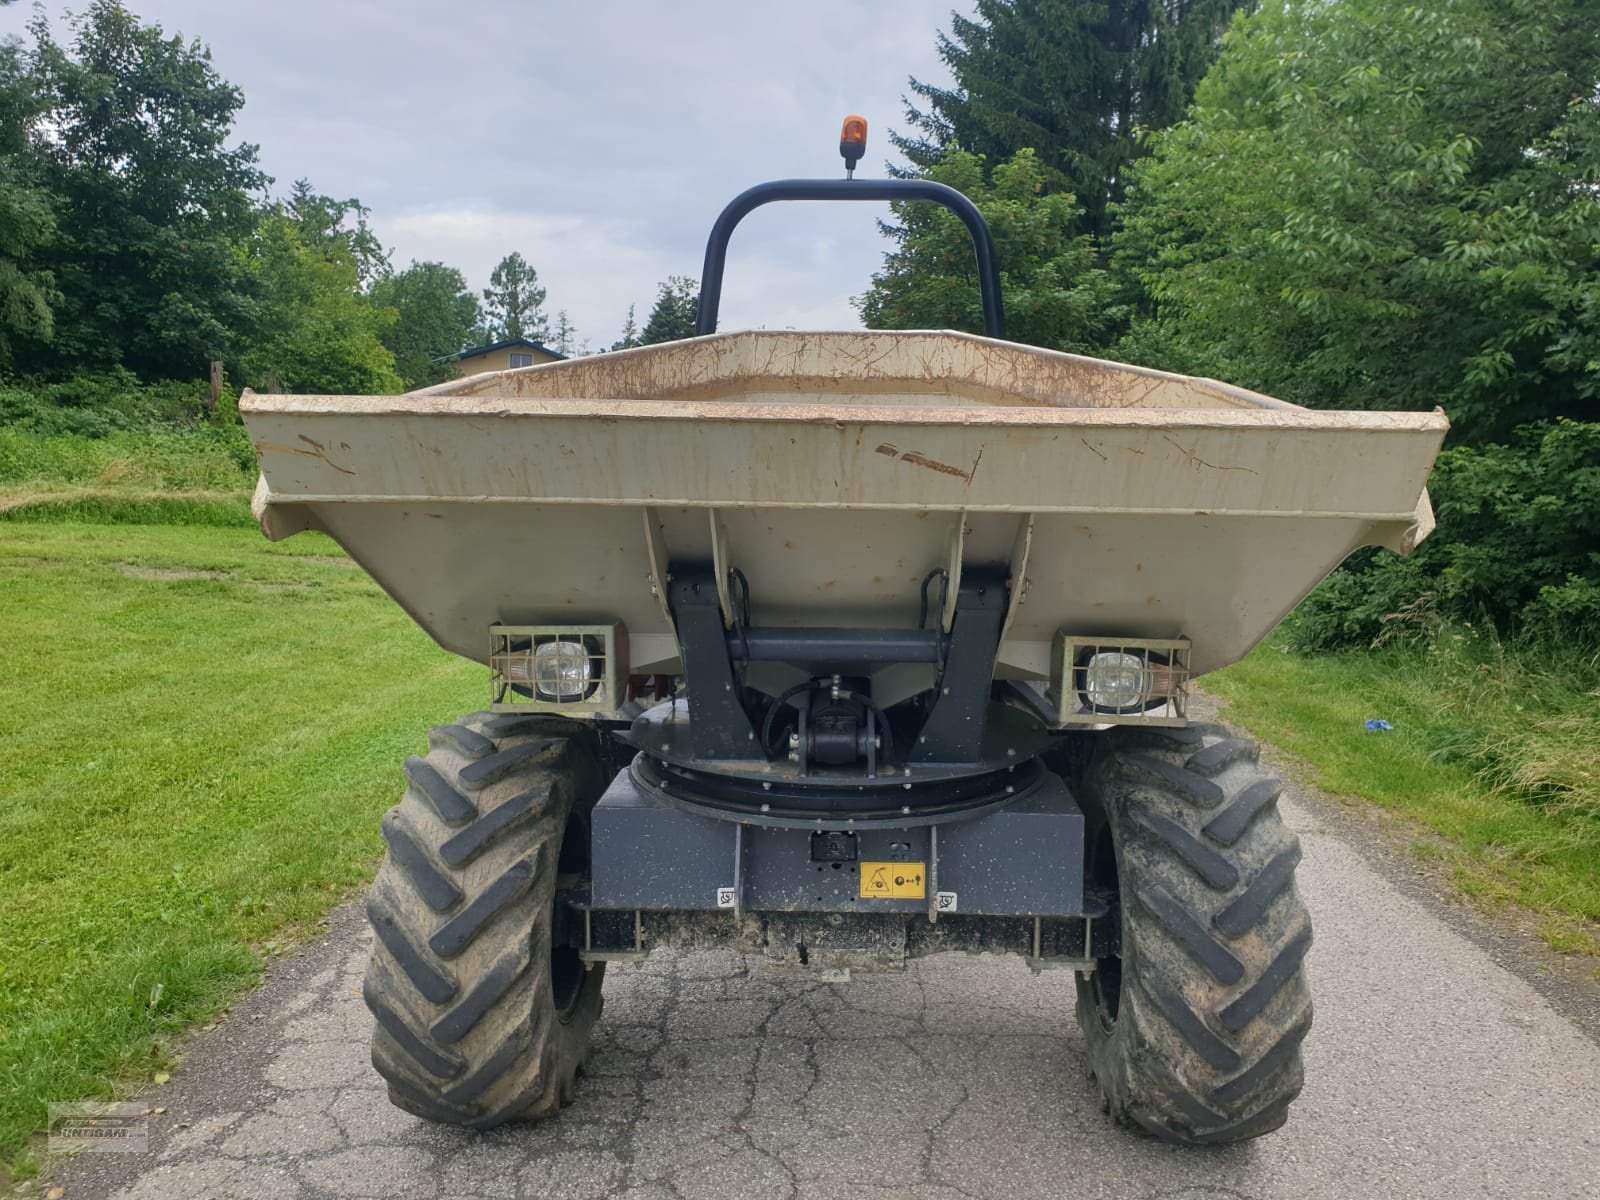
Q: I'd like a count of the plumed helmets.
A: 0